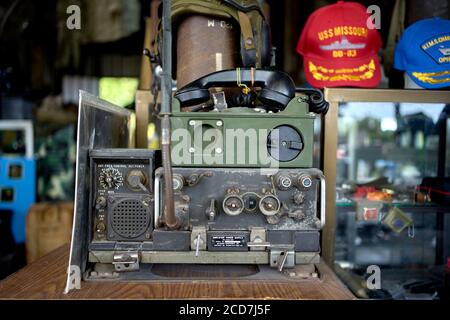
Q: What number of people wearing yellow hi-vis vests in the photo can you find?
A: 0